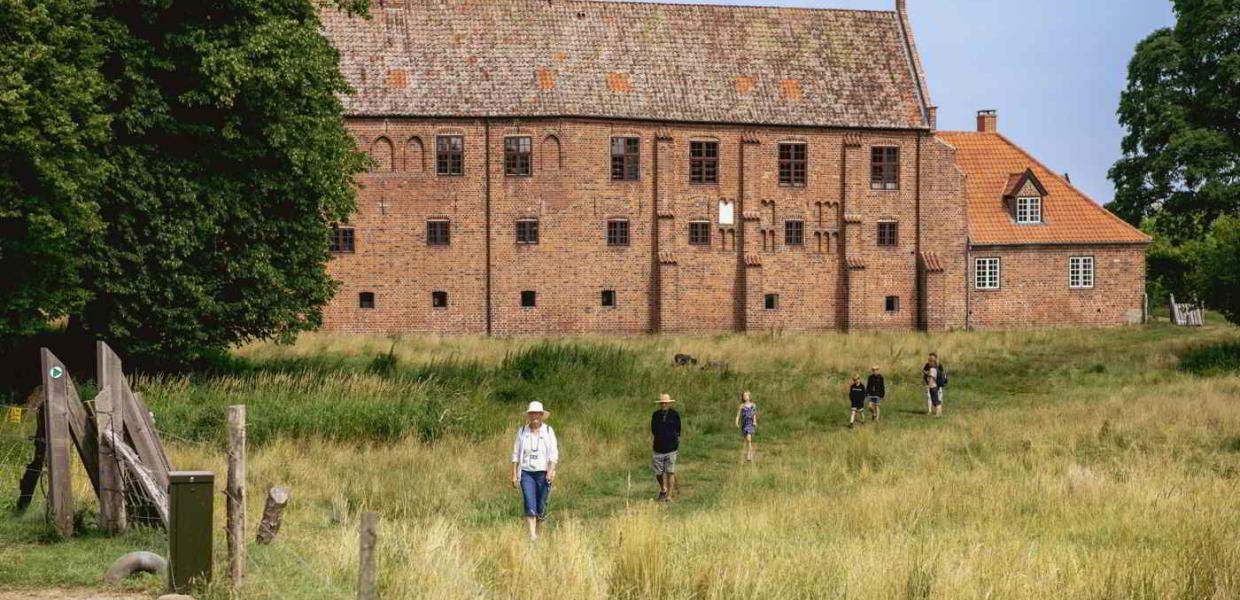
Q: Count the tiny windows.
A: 6